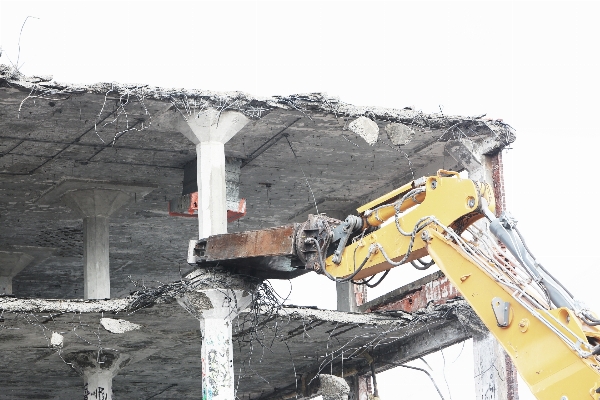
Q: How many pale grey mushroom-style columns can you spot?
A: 5